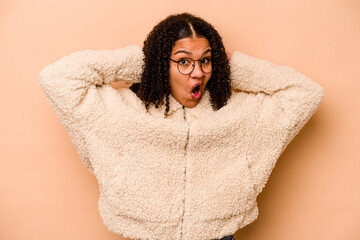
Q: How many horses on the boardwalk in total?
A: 0